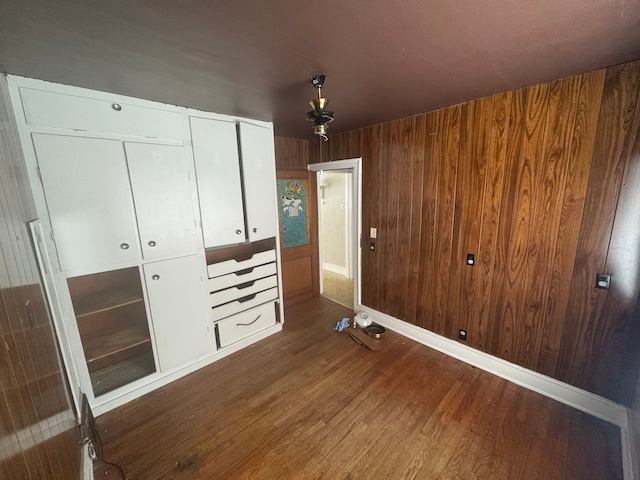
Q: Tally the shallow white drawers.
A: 4